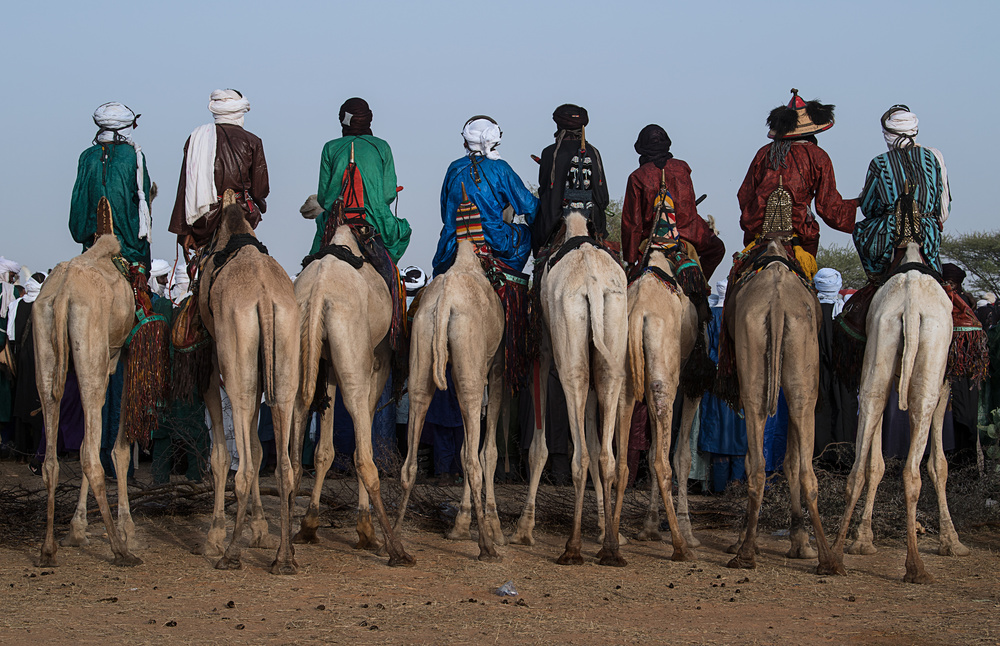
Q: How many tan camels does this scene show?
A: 6